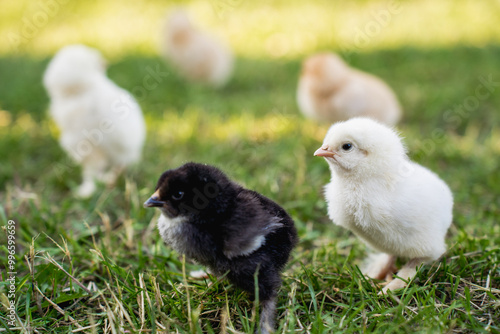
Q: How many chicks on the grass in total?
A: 5